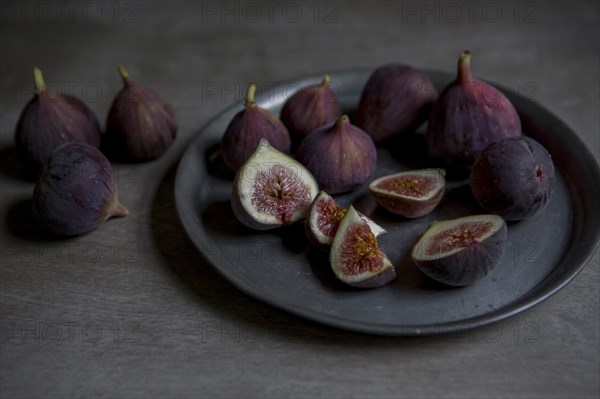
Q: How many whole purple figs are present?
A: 9